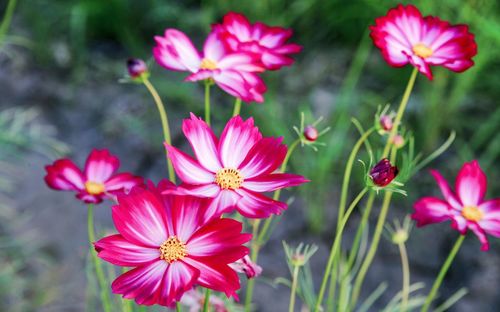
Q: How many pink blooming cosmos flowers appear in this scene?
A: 7